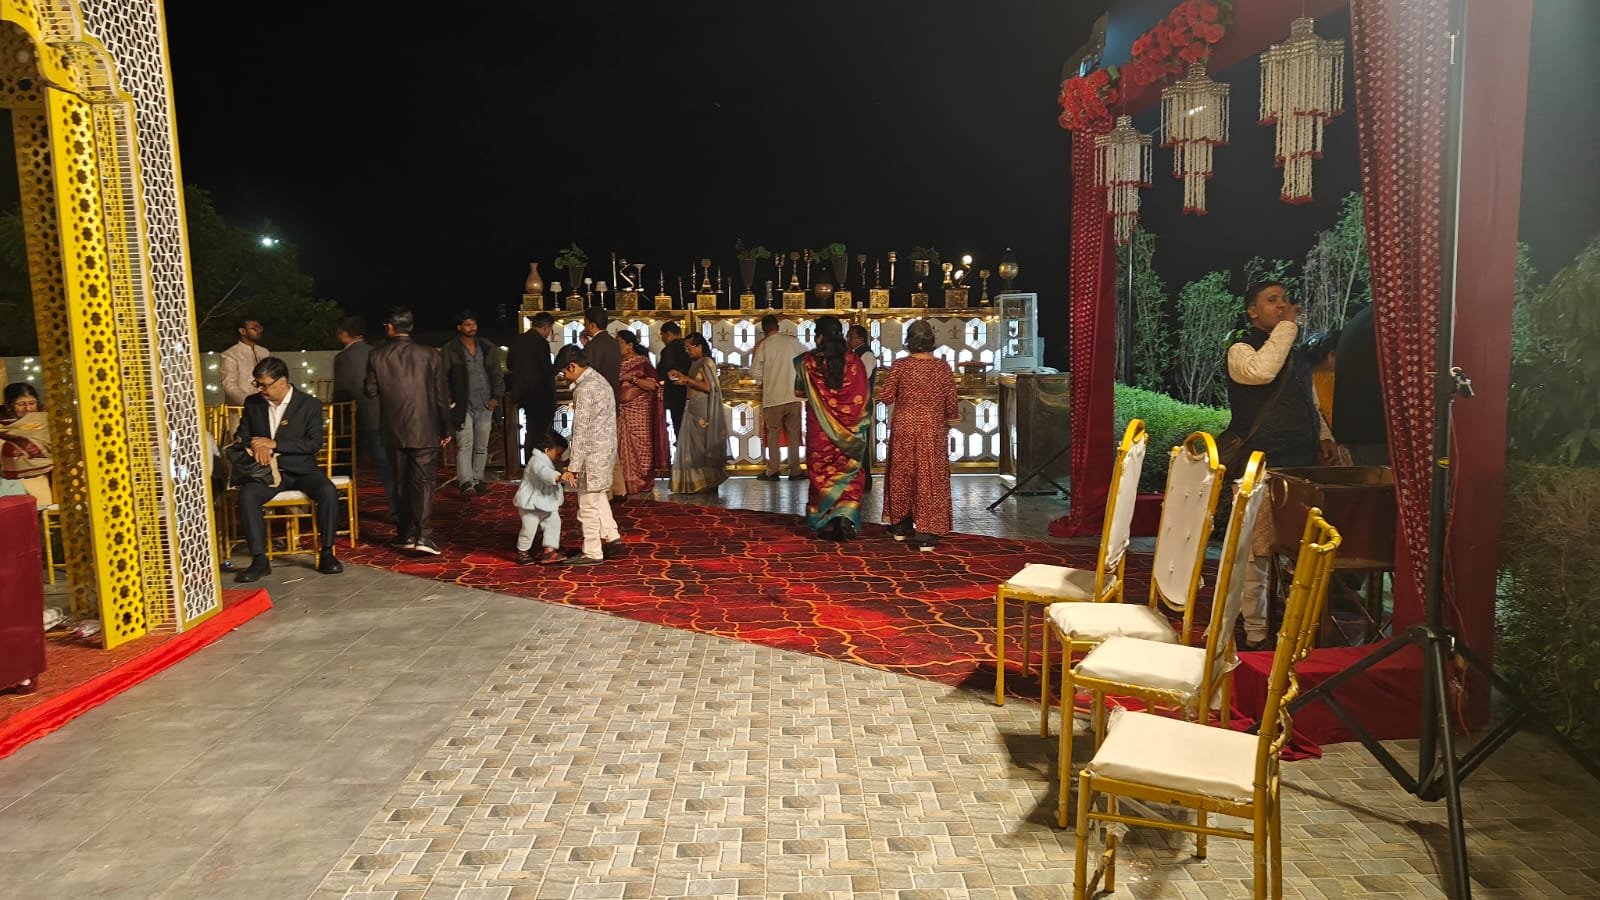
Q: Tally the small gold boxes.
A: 11